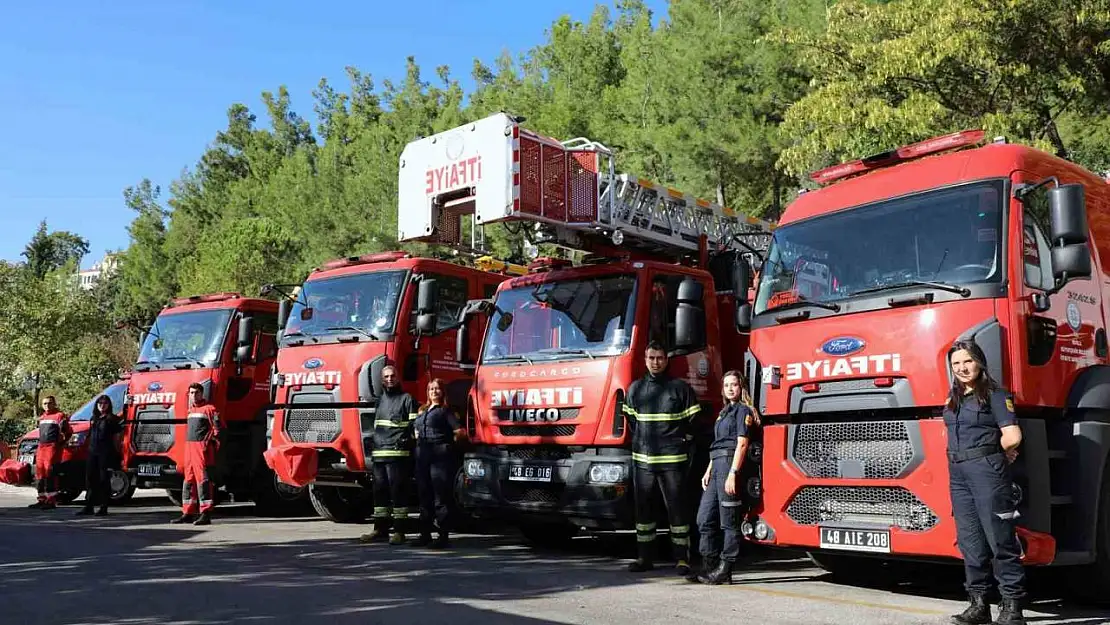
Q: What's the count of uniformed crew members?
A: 8